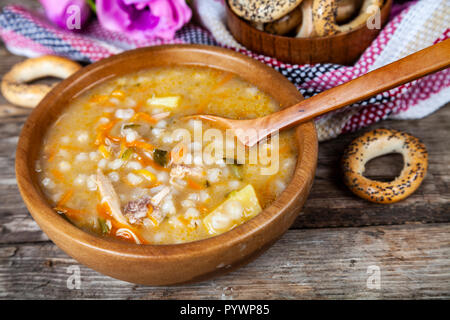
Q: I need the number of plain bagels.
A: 1